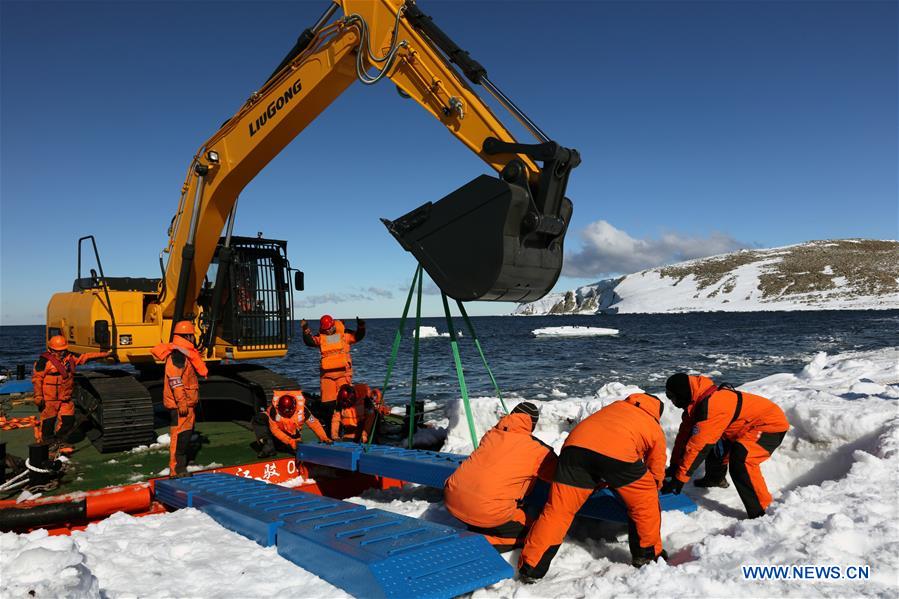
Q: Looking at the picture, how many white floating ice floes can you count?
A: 2